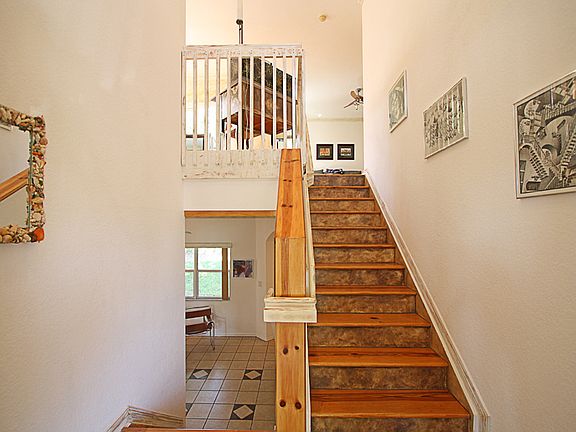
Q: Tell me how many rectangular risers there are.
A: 11